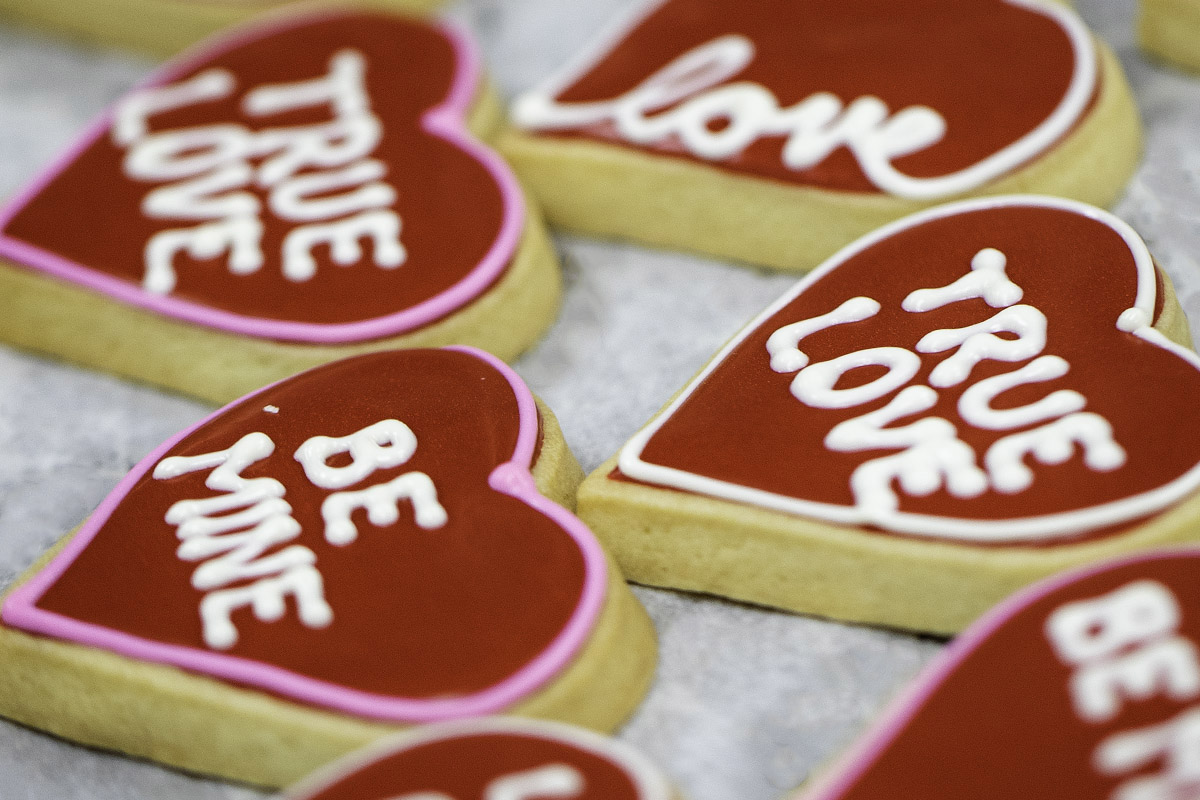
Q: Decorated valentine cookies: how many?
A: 6